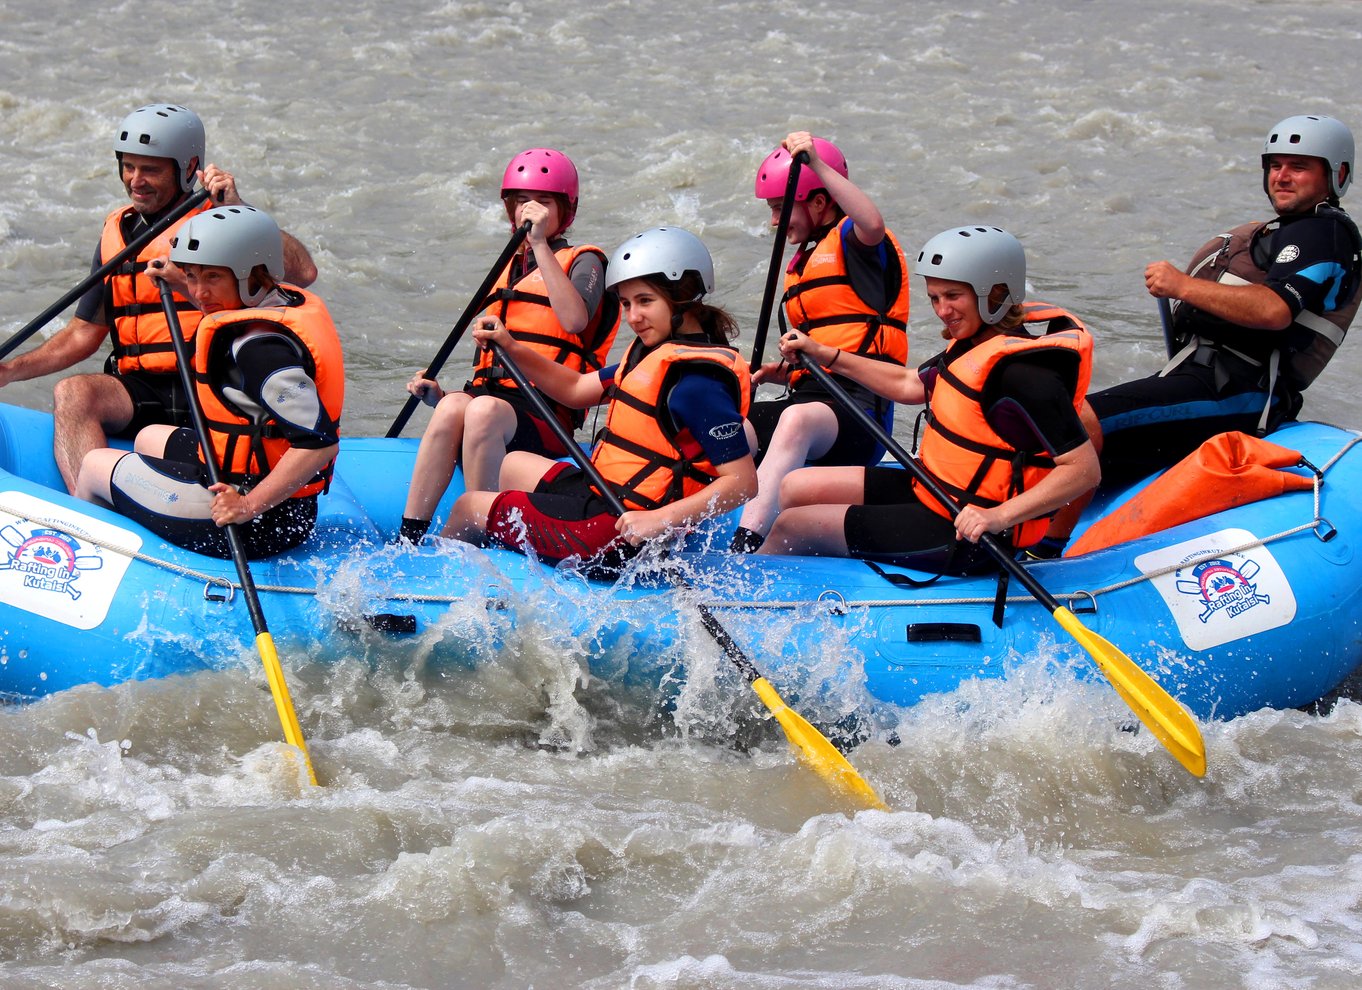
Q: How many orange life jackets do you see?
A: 6